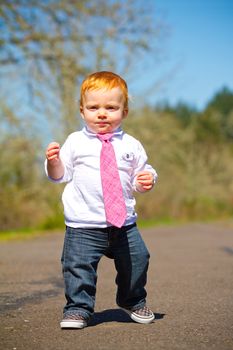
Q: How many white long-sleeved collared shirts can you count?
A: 1